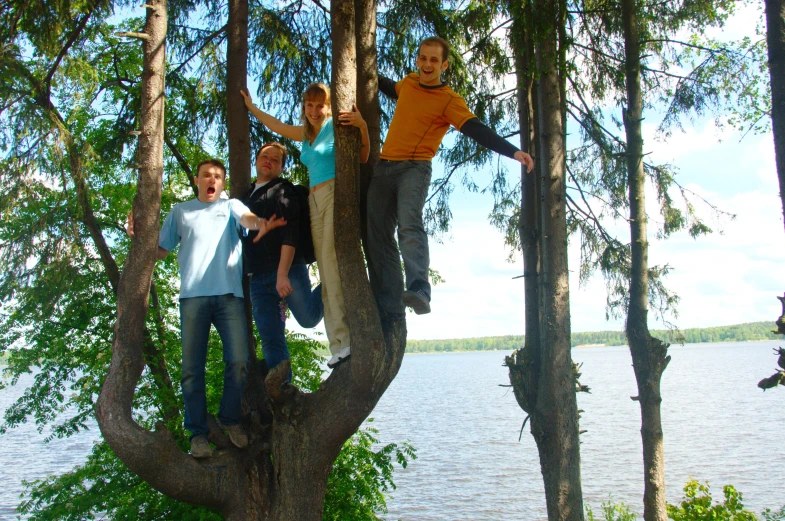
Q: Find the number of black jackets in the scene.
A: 1